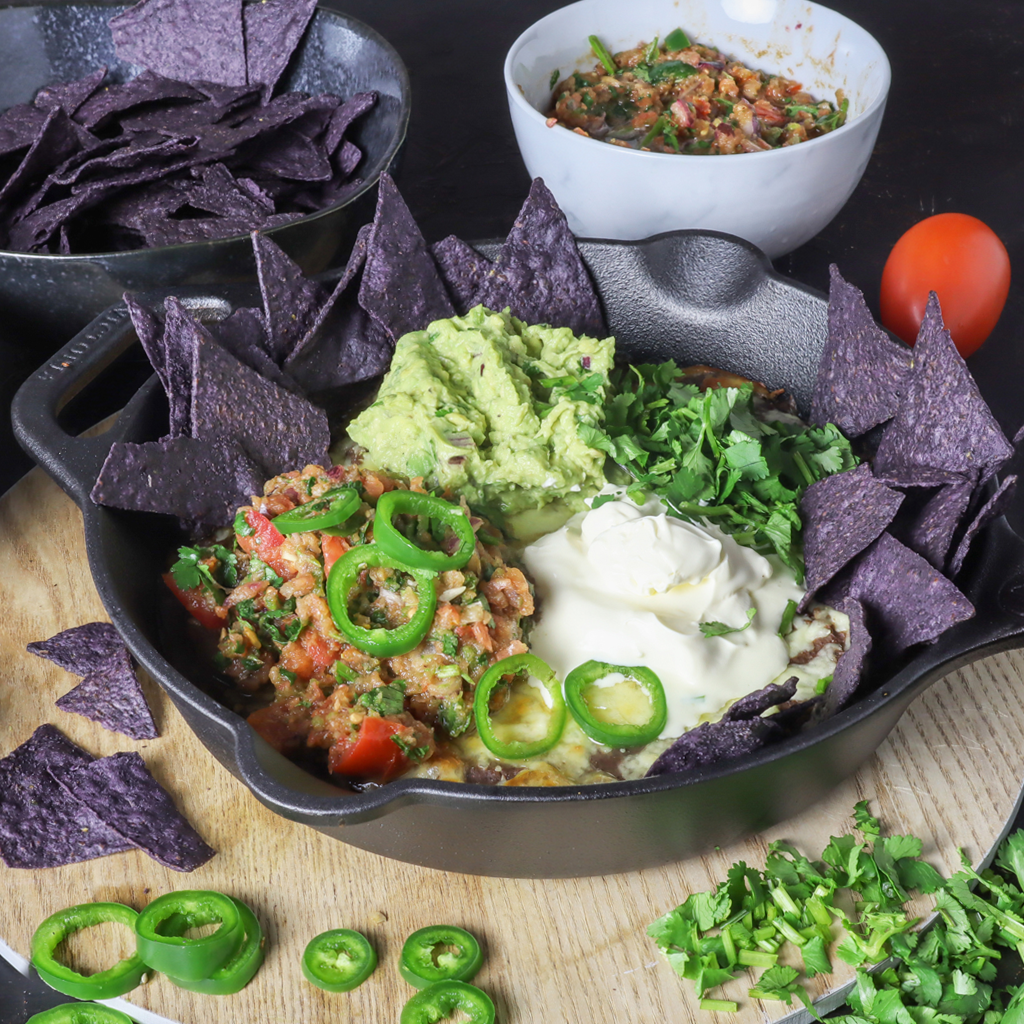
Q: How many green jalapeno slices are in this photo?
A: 12